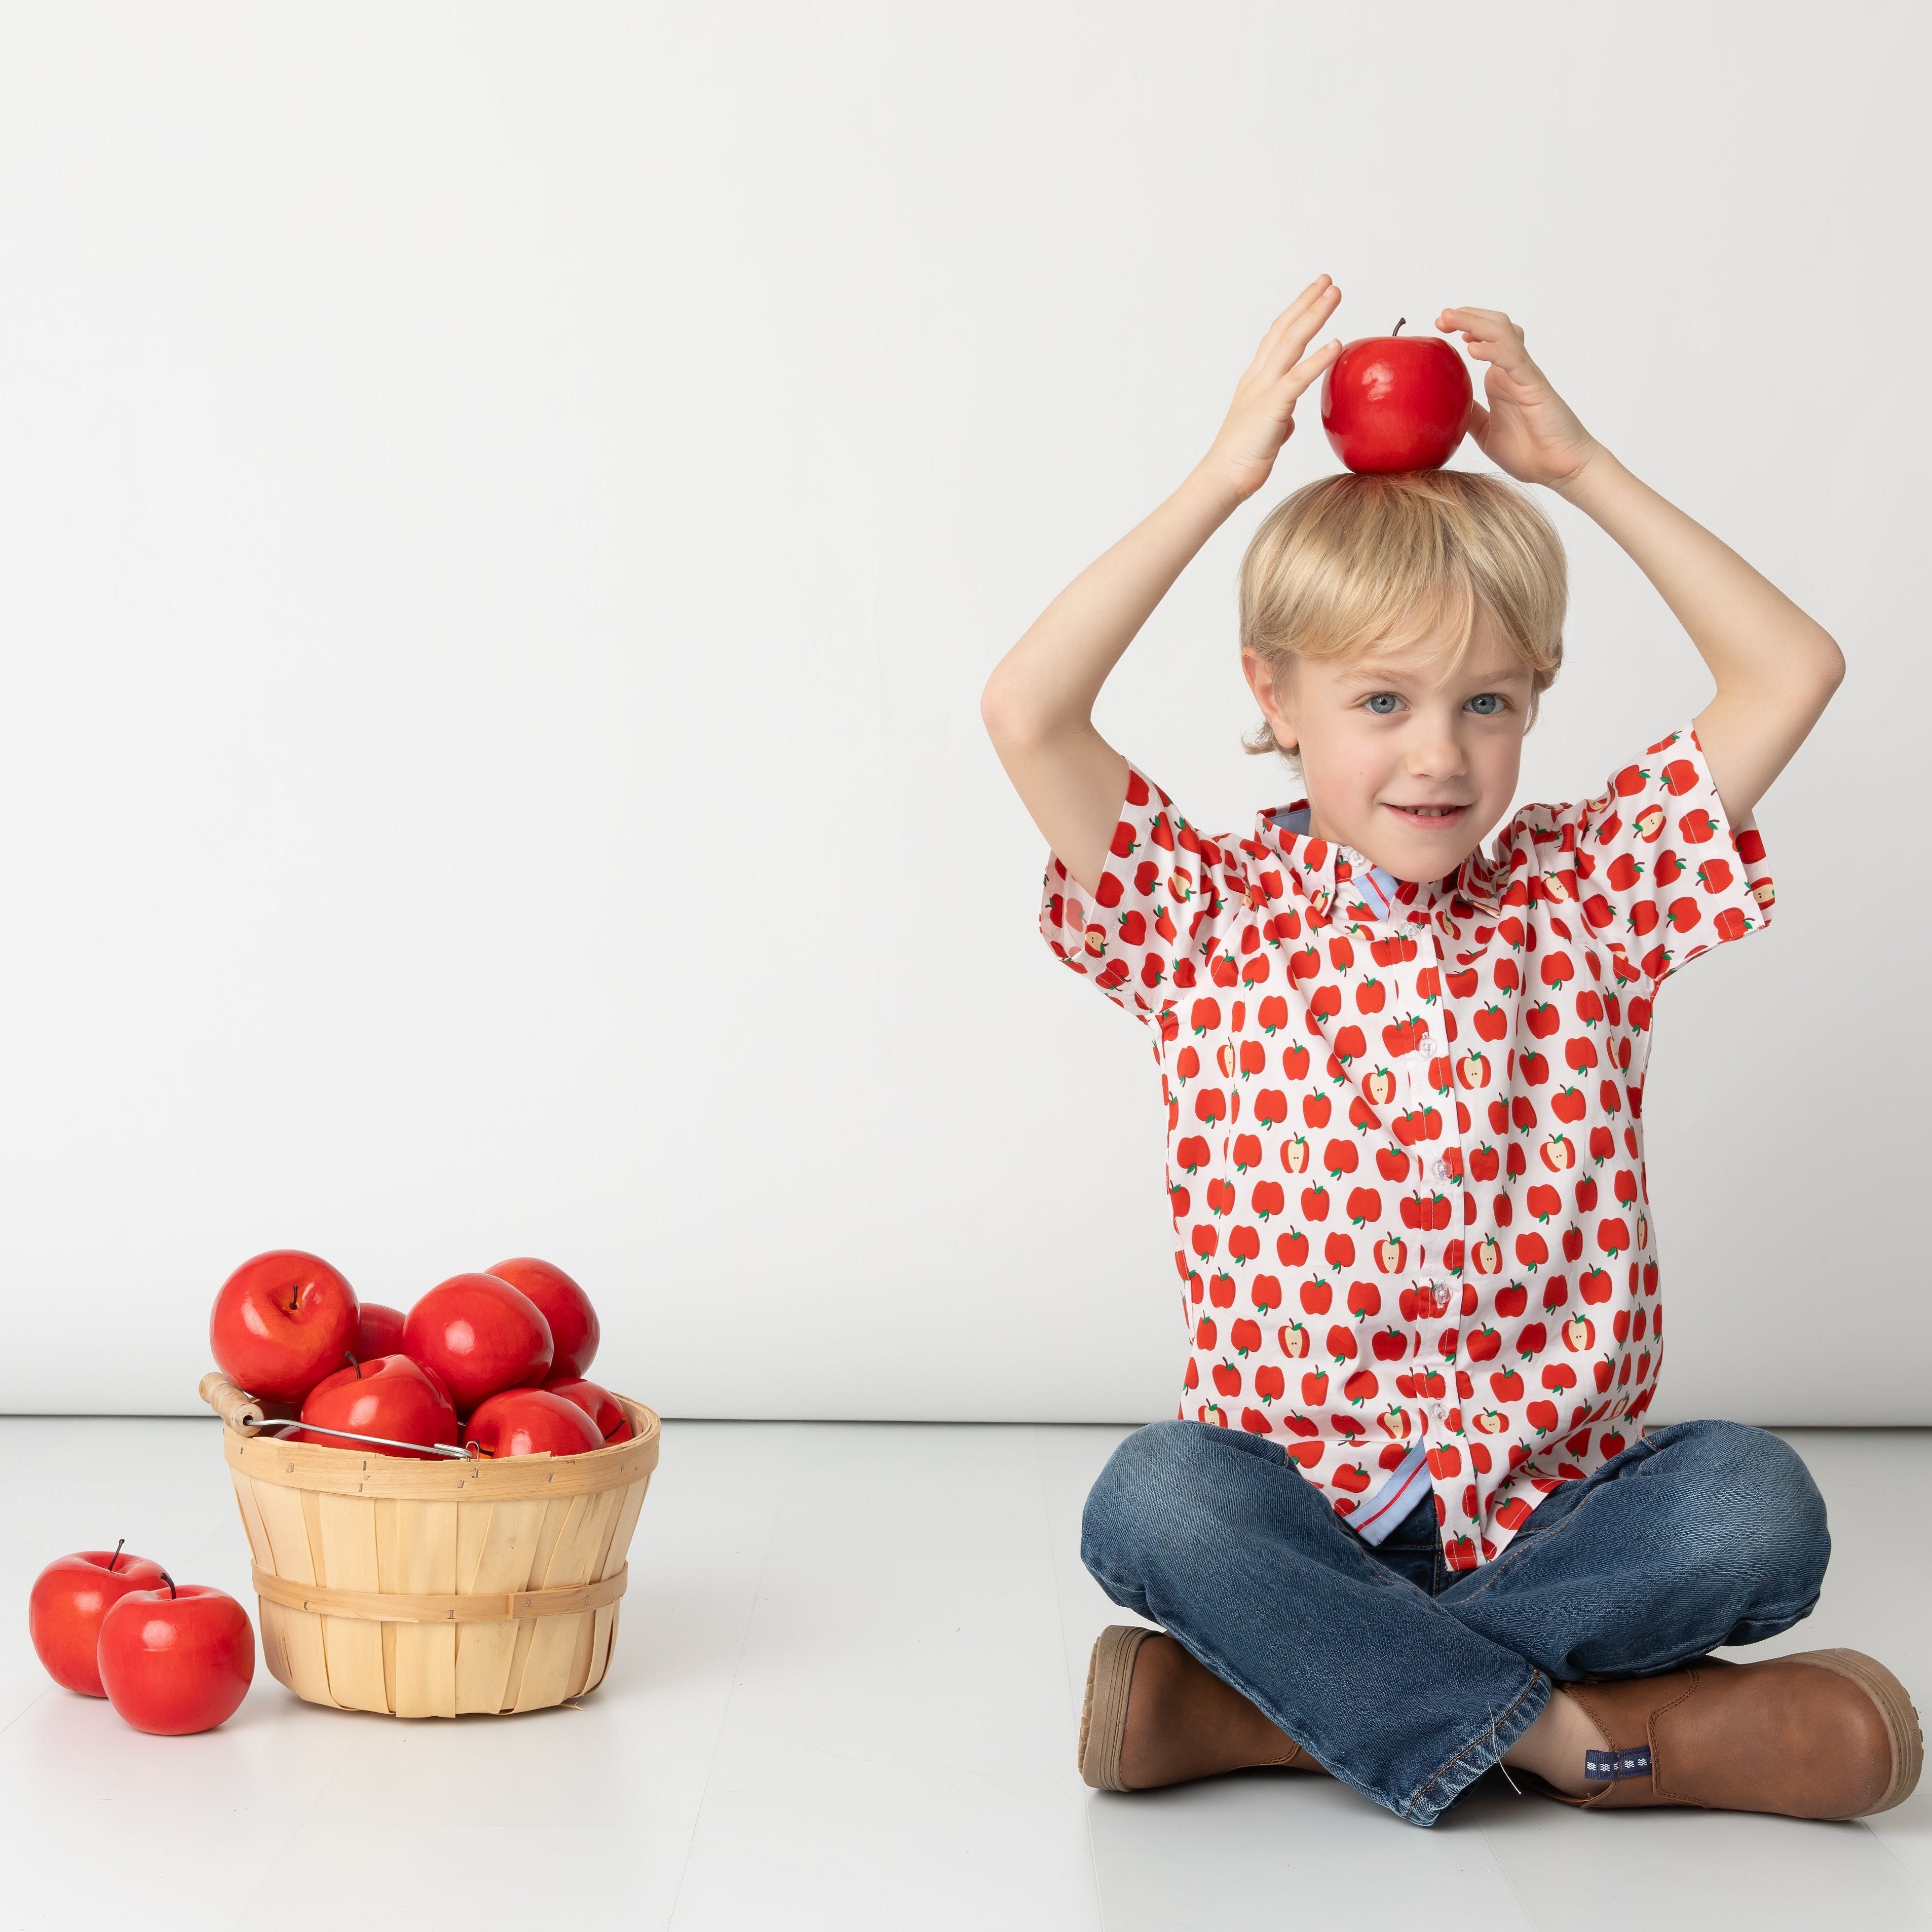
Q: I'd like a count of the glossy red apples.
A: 10